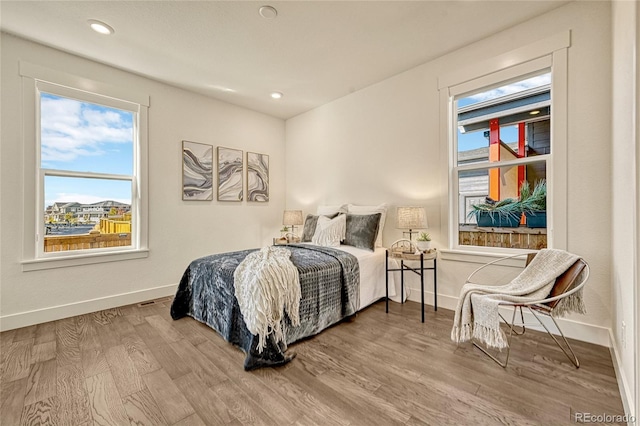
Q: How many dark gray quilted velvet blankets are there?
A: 1